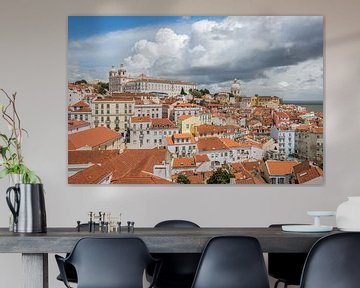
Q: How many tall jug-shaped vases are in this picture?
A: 1